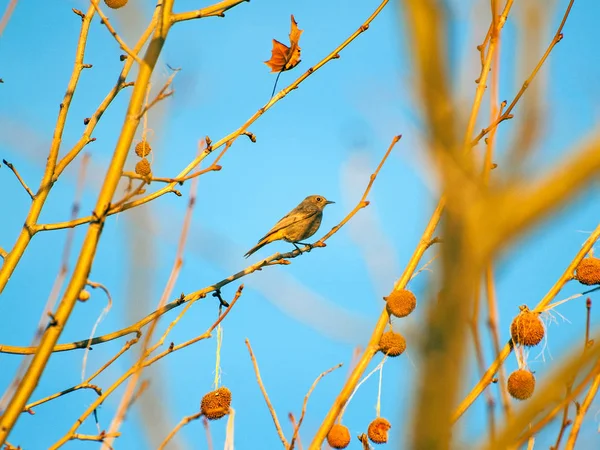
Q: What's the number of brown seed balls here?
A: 11